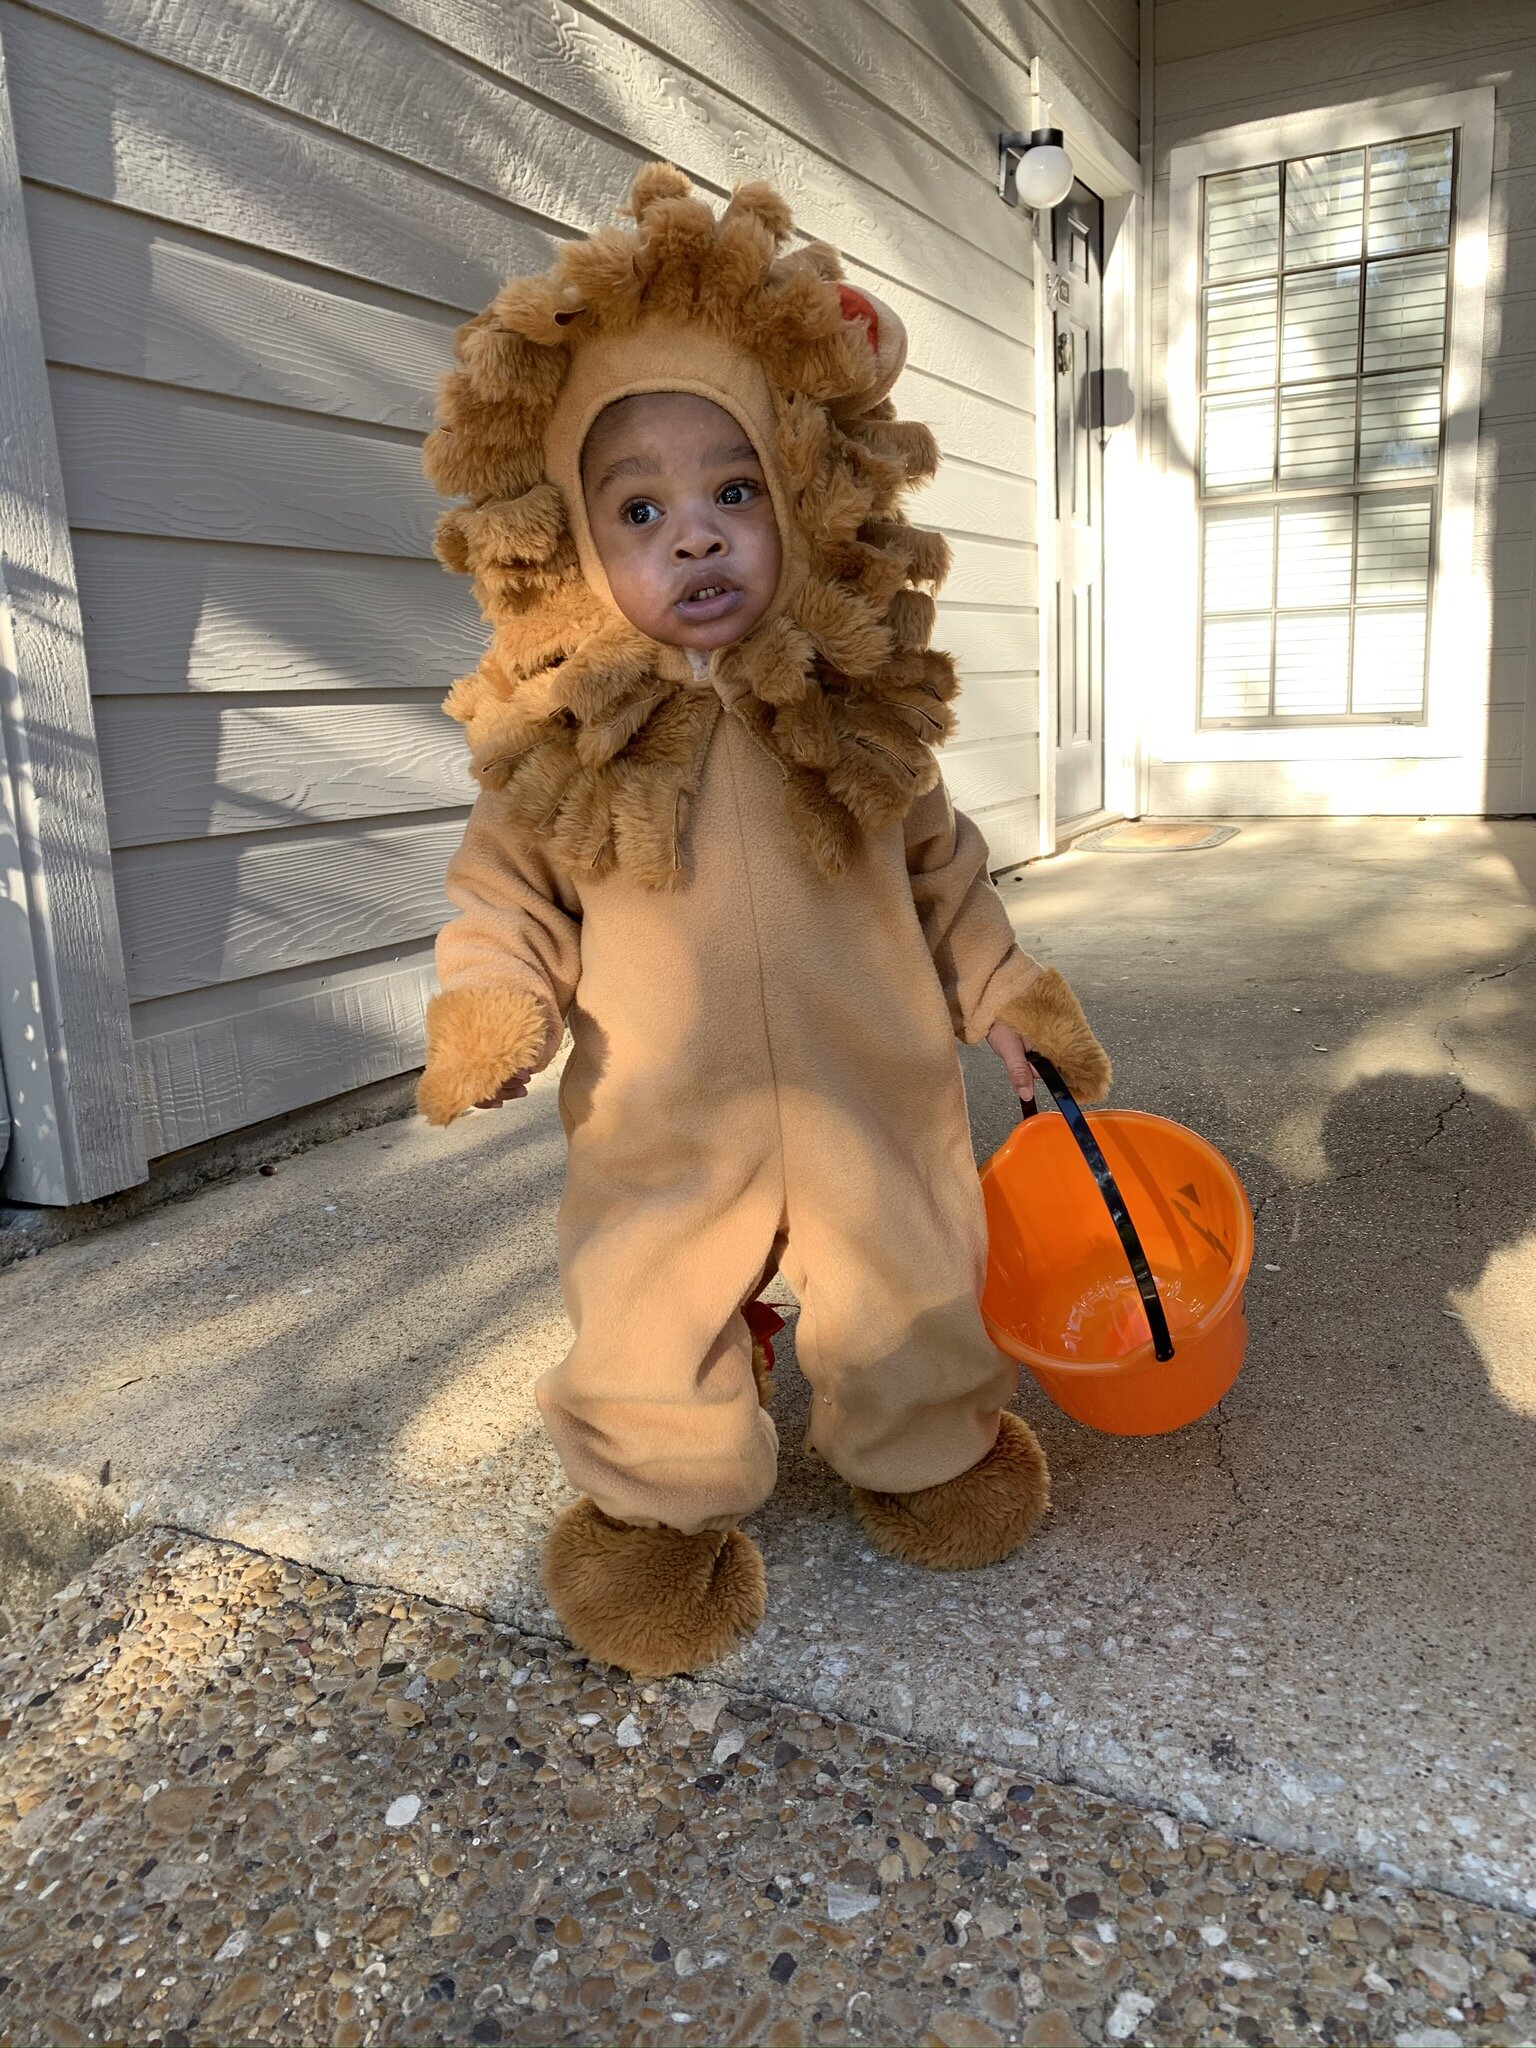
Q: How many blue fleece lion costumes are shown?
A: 0